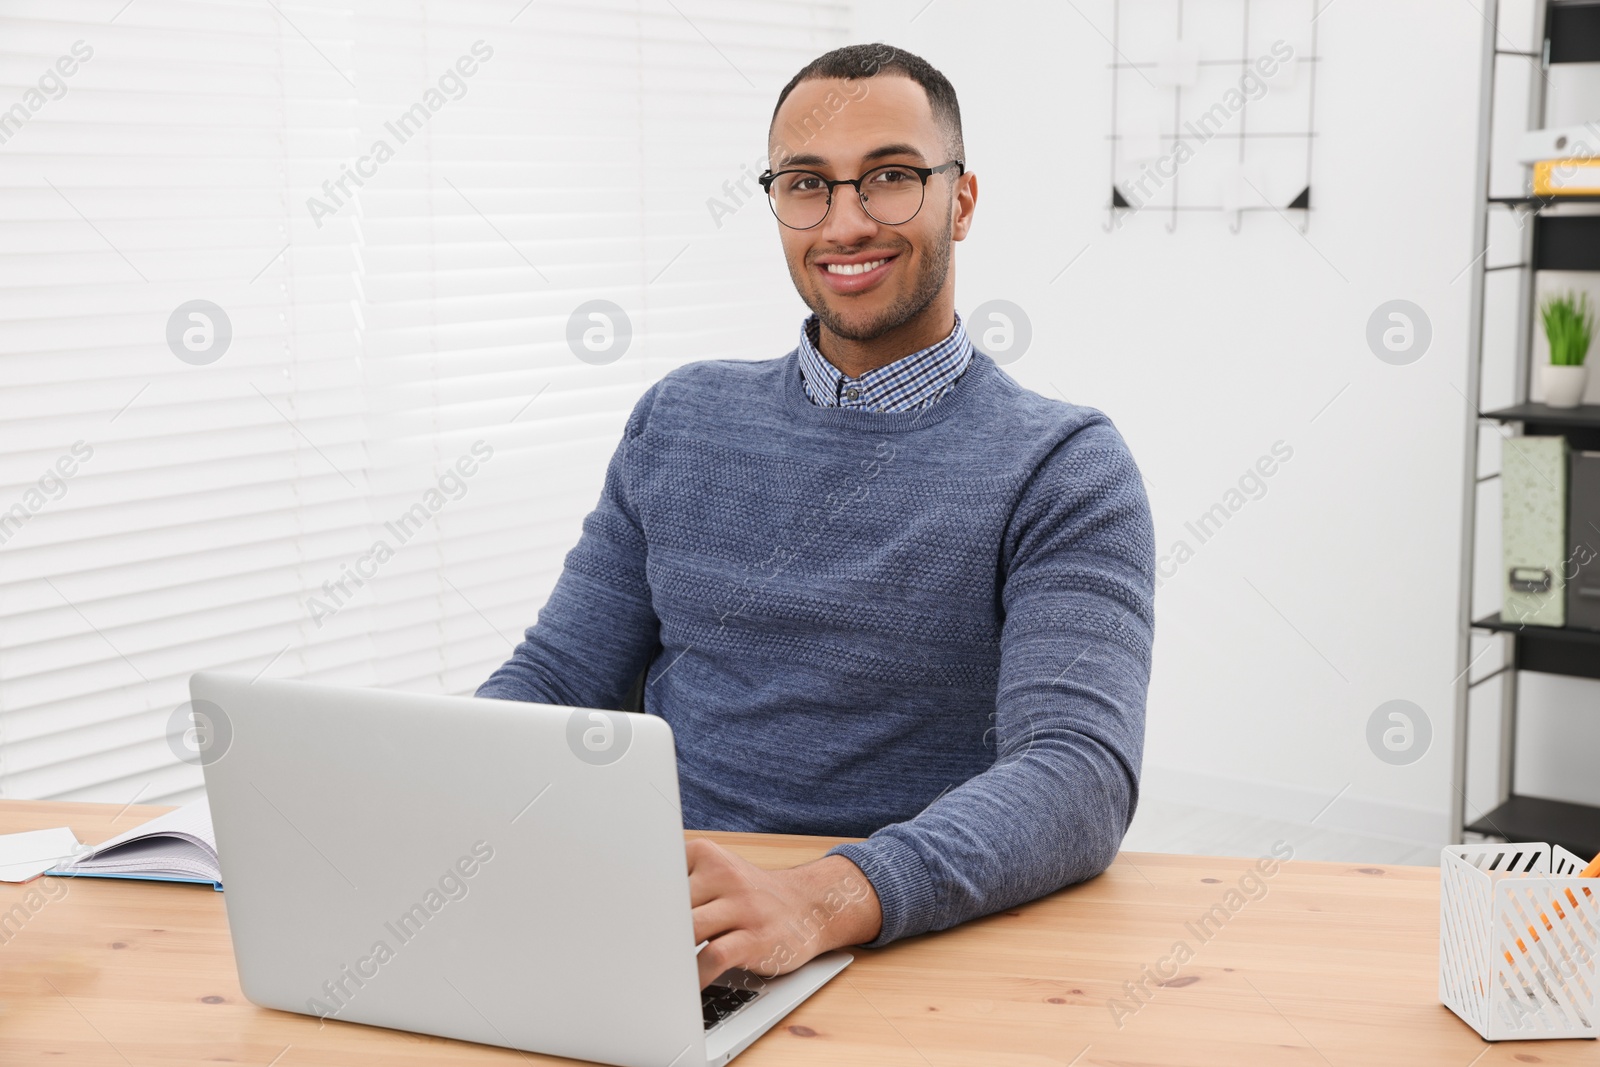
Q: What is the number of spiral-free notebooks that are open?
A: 1